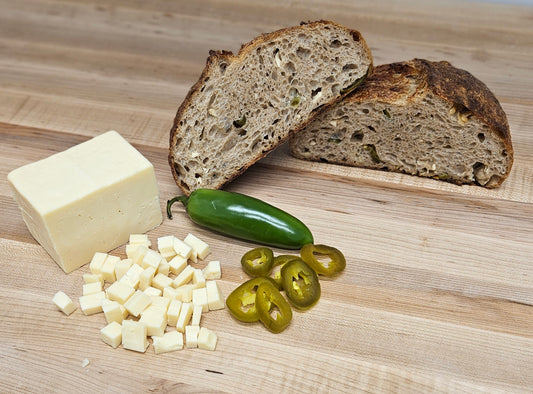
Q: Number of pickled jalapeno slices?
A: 6